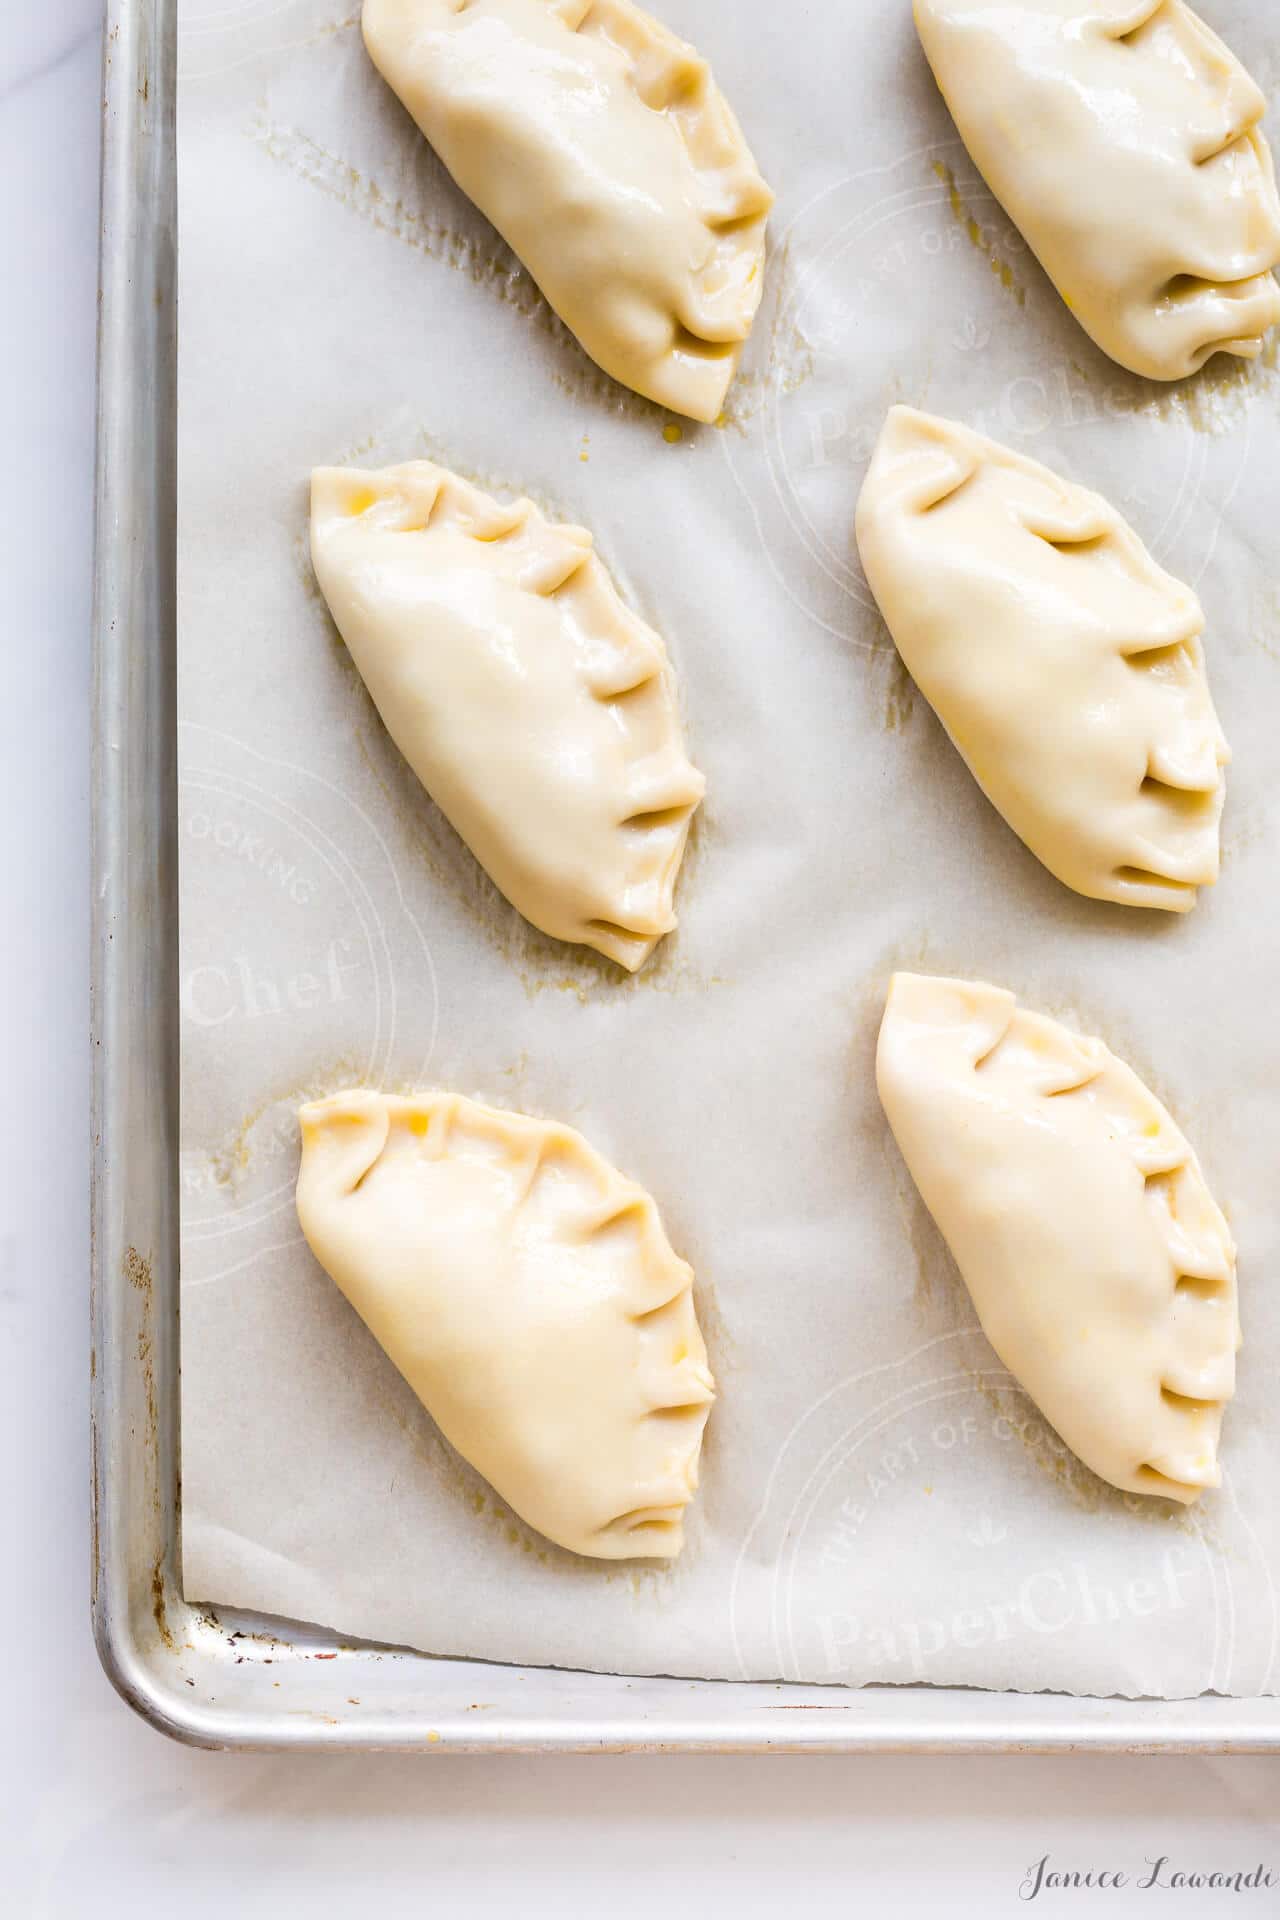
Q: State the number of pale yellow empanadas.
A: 6